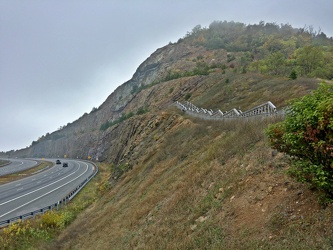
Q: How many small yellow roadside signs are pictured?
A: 3